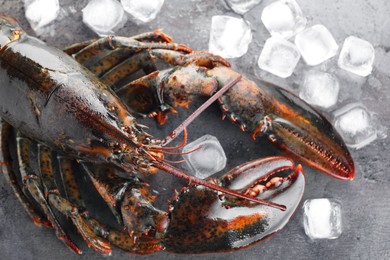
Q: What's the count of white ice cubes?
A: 13